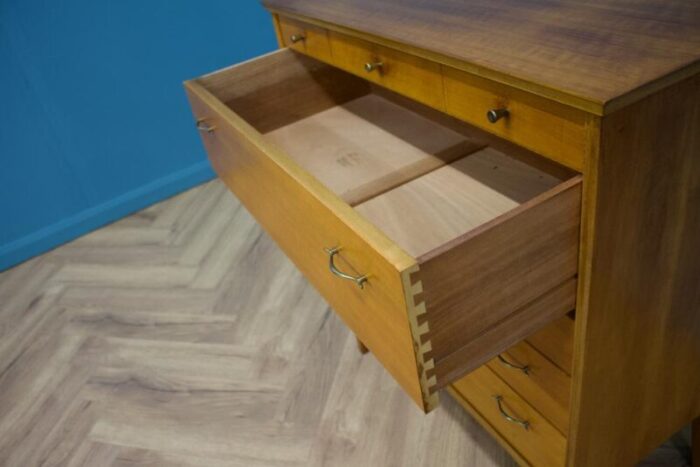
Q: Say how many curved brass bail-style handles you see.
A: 4